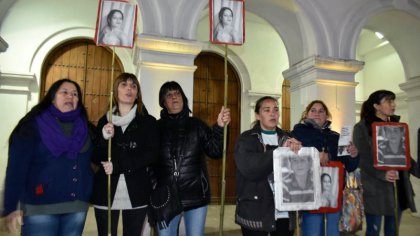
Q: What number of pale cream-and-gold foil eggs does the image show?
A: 0